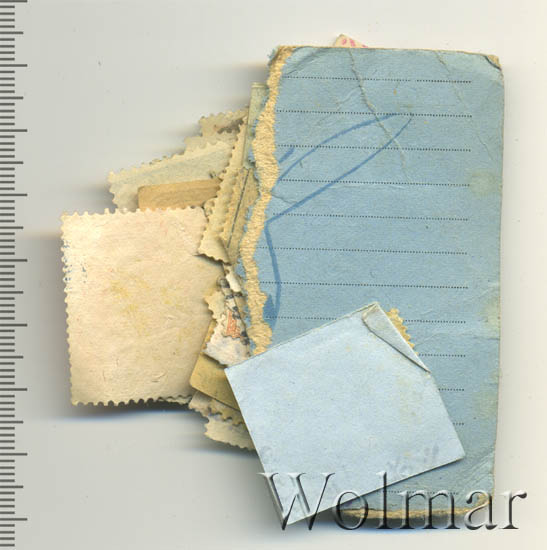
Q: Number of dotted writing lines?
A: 12